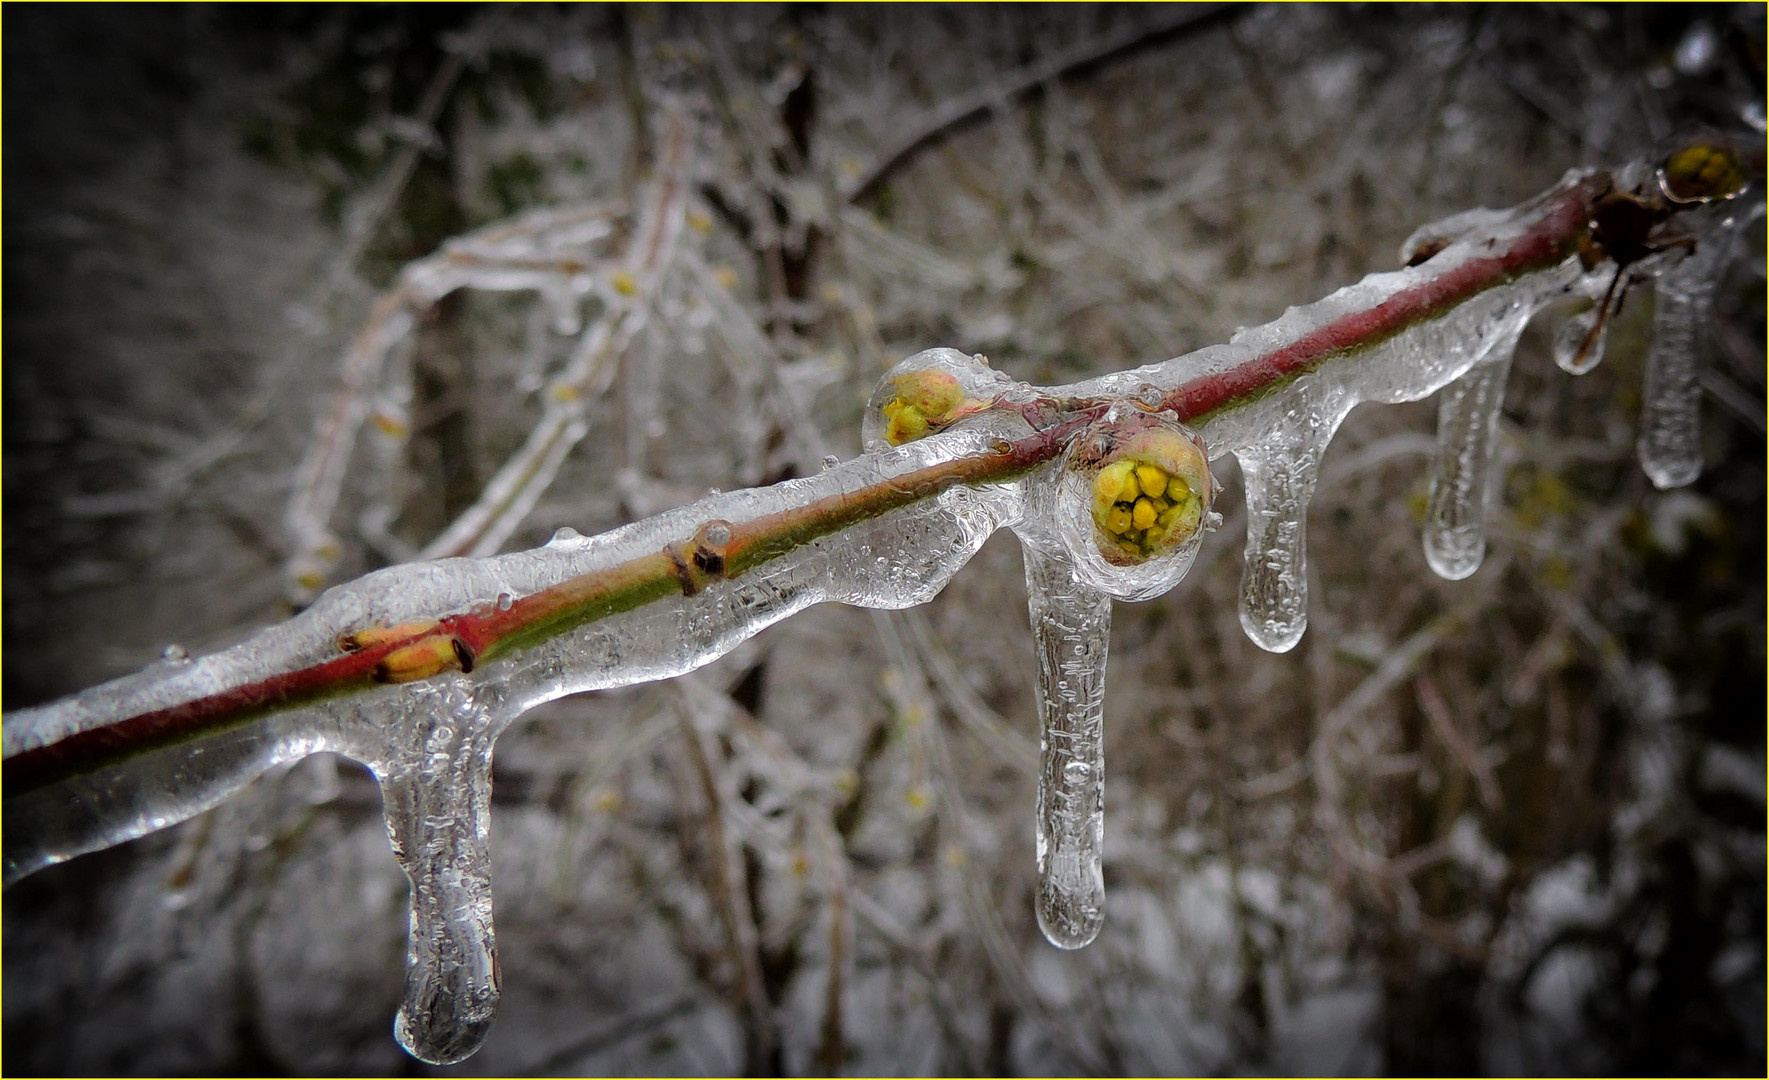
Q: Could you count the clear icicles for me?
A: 5